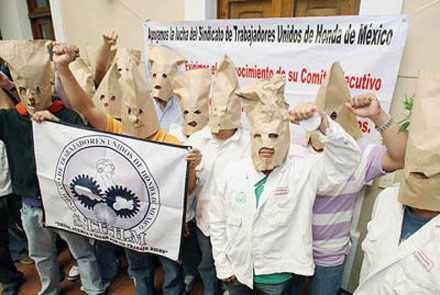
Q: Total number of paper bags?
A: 11